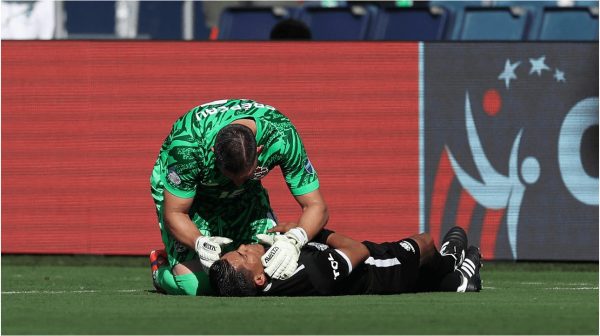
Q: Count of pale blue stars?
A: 3